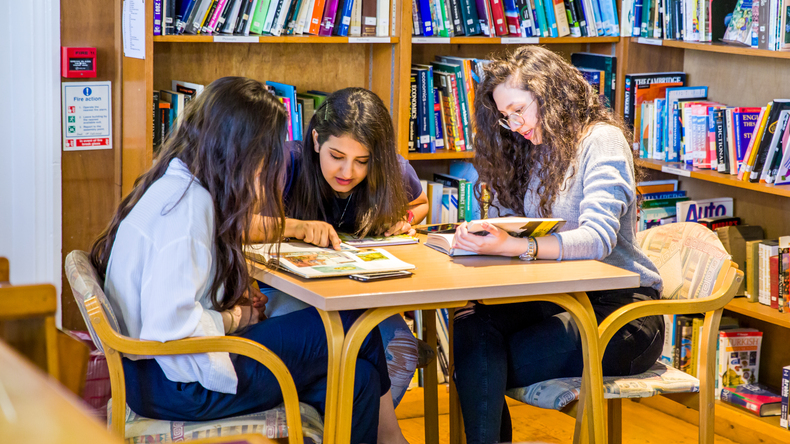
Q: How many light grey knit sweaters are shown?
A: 1